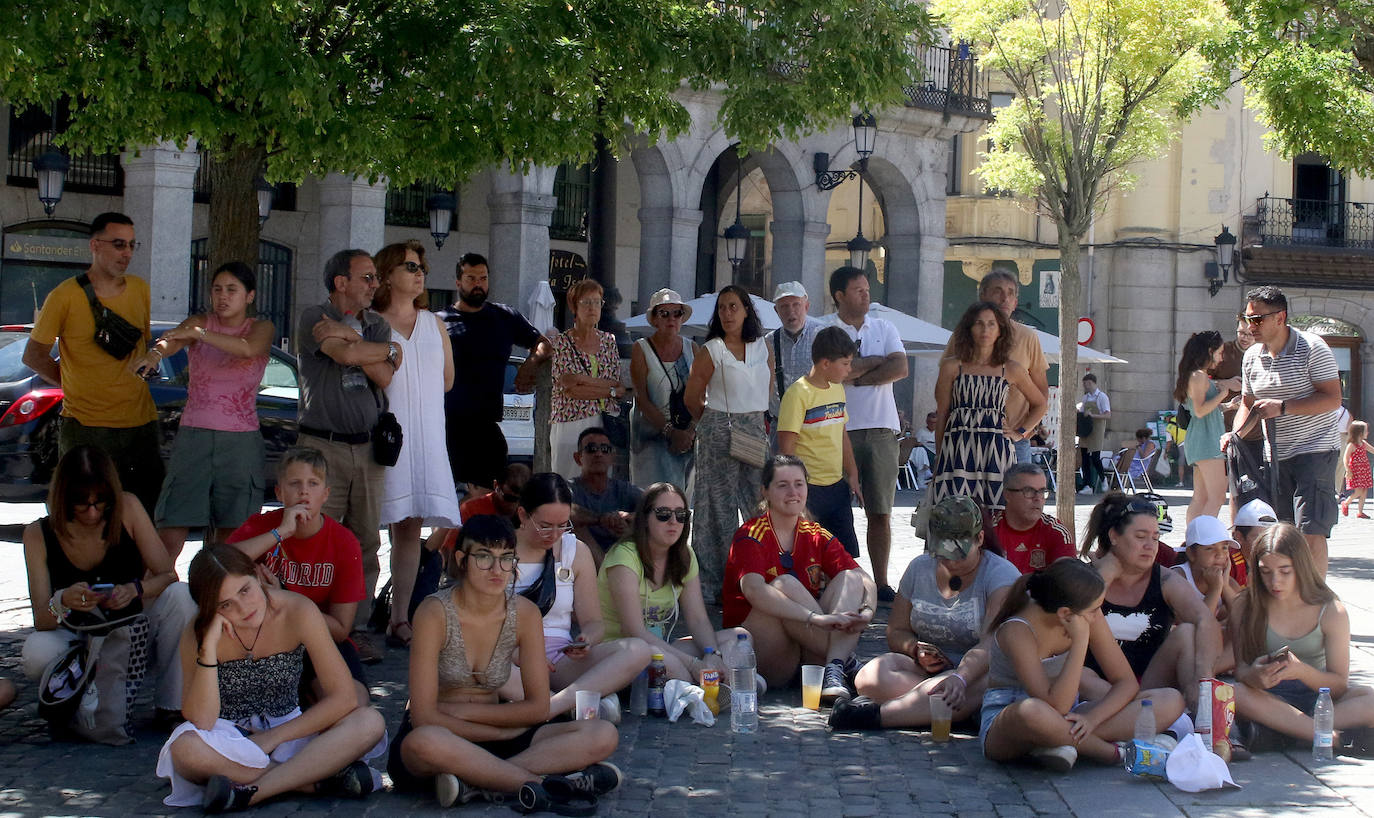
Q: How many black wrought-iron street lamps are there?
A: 7